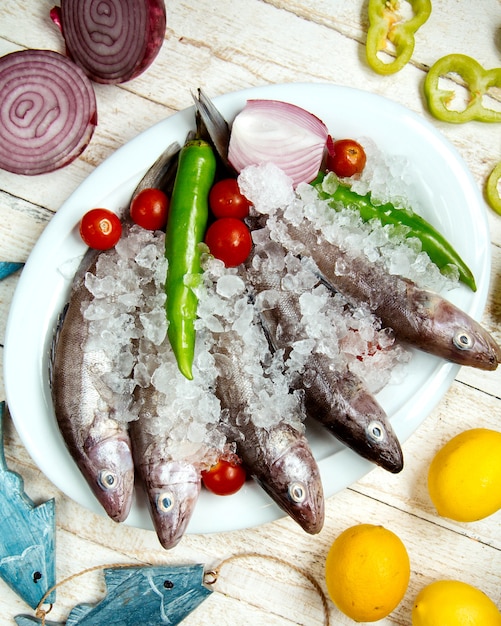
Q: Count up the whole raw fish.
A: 5